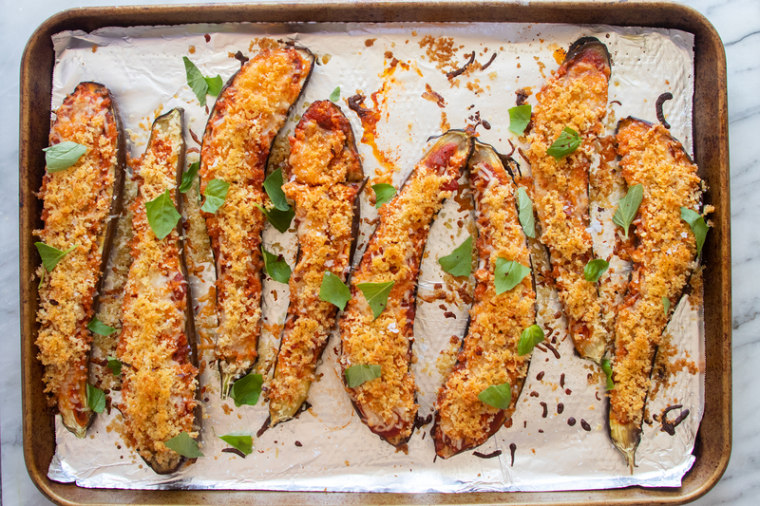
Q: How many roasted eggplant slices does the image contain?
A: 8